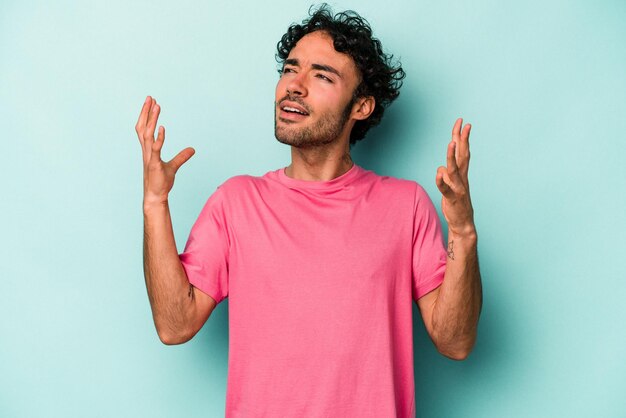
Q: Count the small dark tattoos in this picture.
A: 2